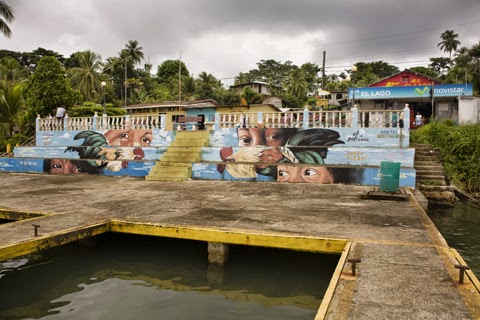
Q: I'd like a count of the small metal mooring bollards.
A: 3